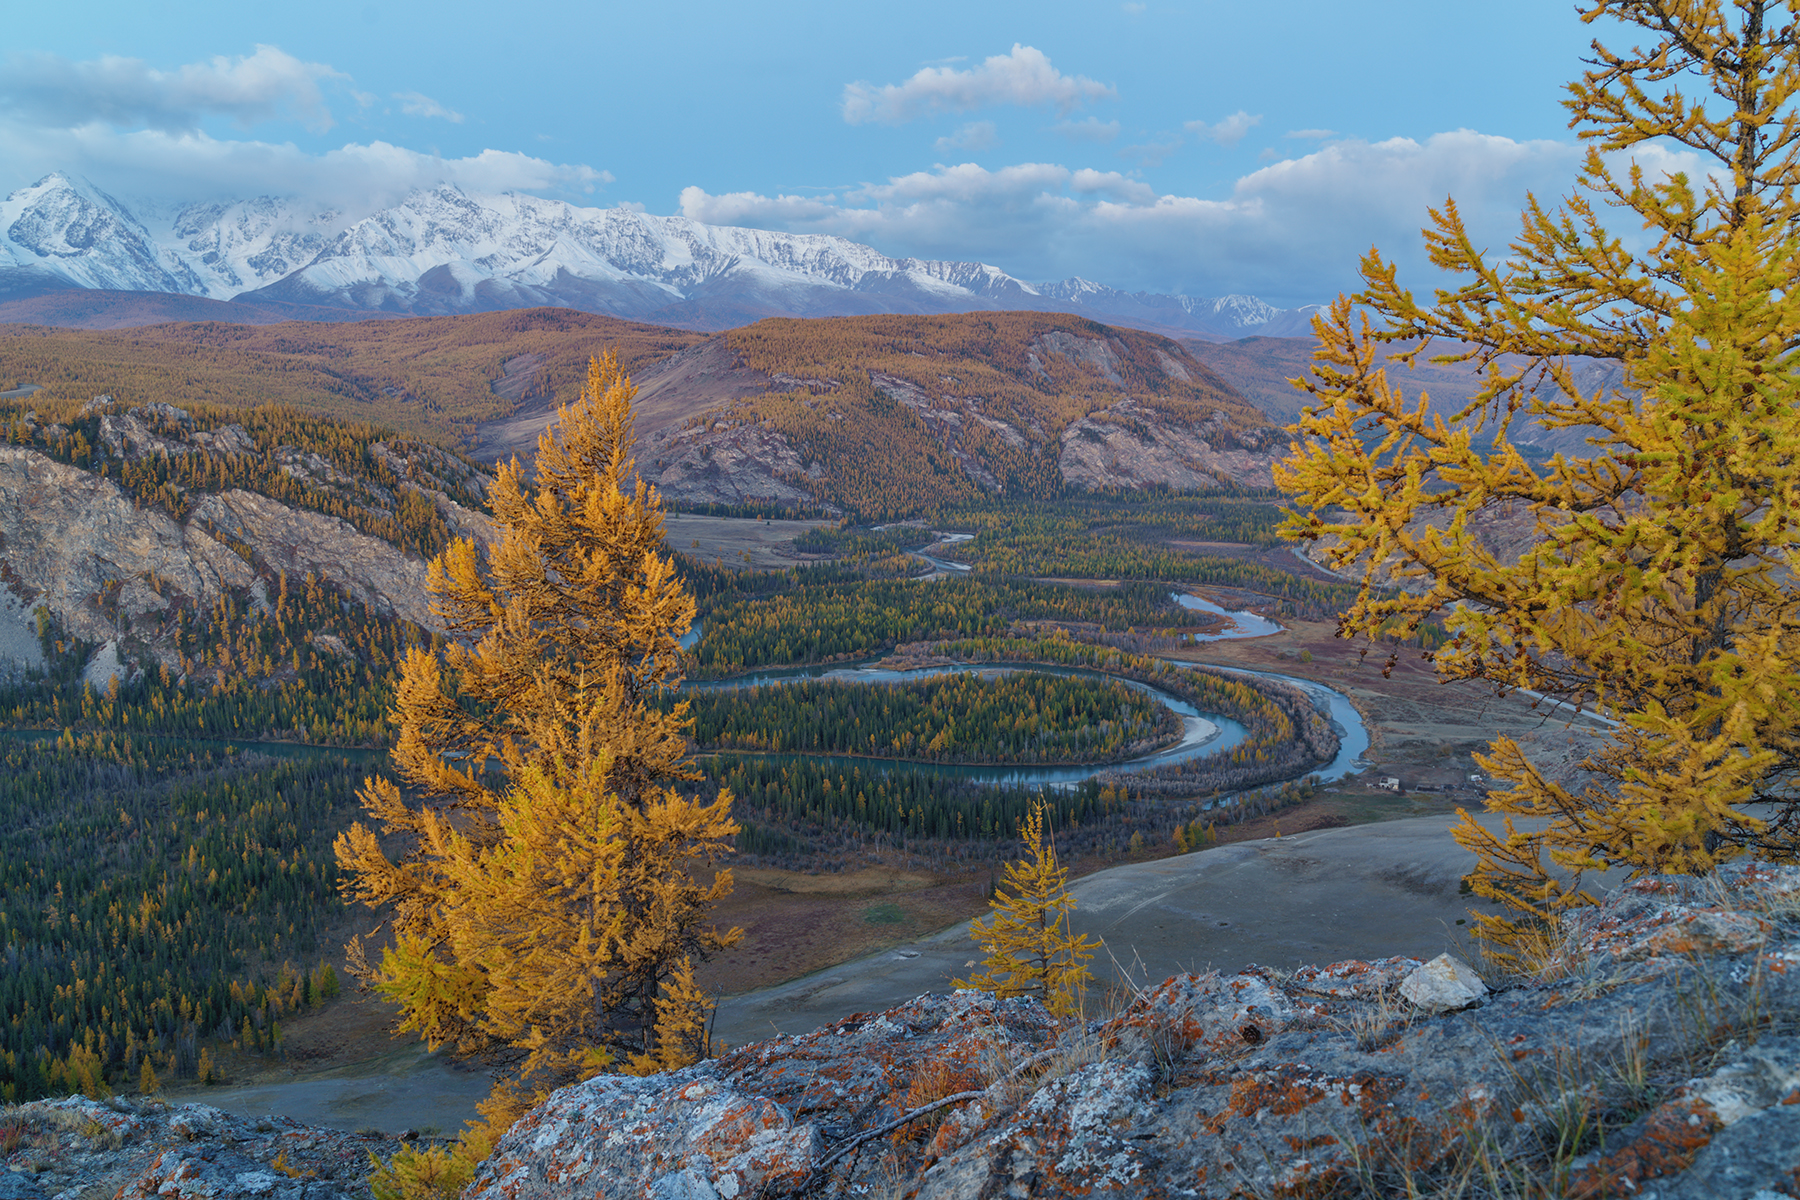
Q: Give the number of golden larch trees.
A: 3